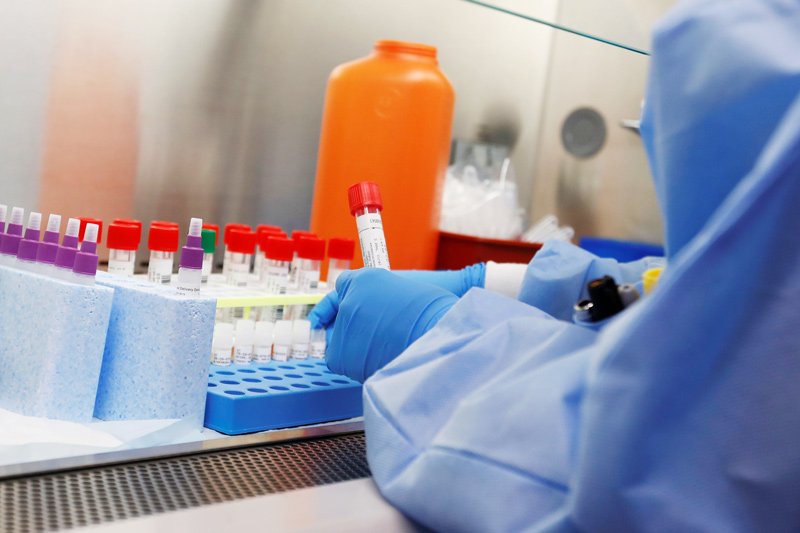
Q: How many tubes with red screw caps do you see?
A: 15